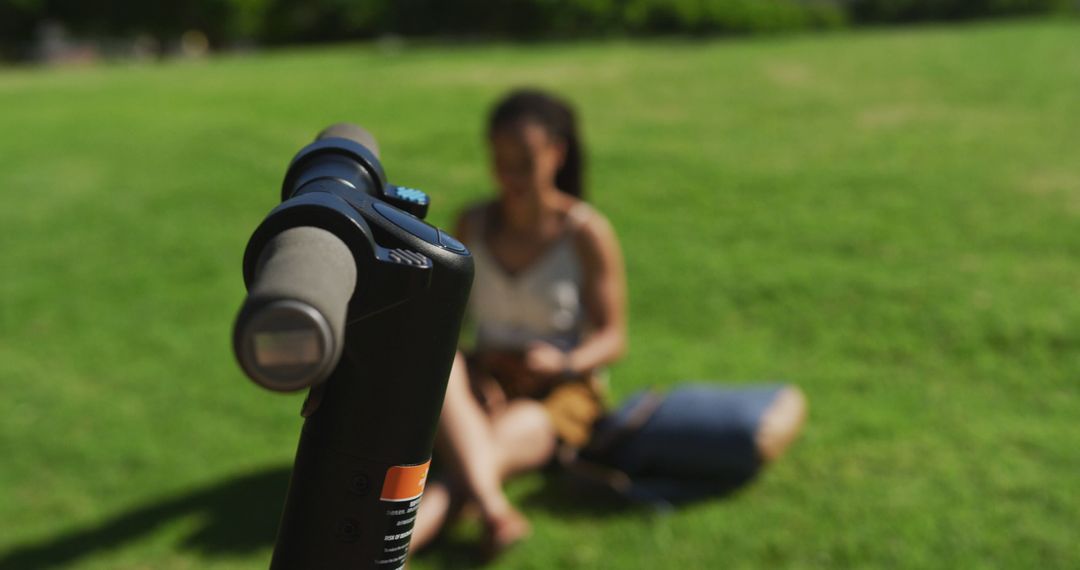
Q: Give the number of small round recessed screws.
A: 2